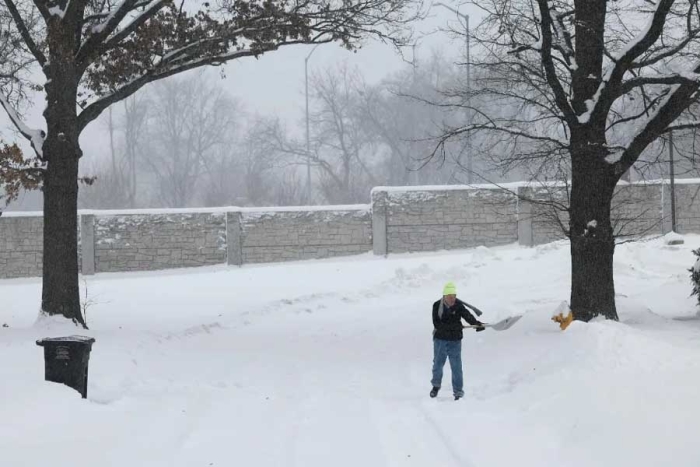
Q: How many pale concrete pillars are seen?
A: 5